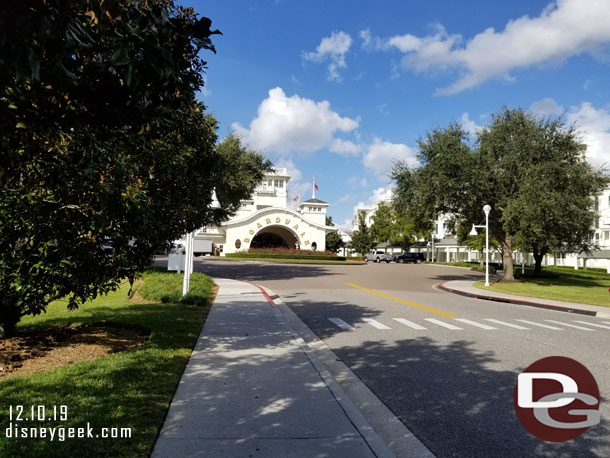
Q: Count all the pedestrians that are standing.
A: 0